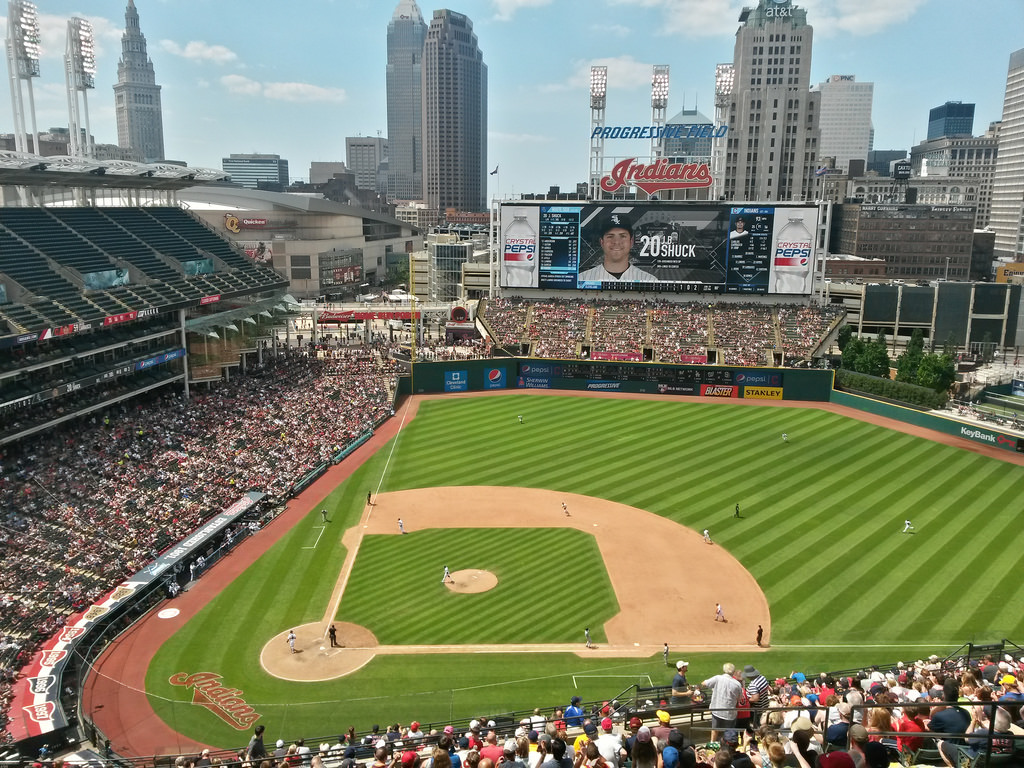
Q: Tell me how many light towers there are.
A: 5